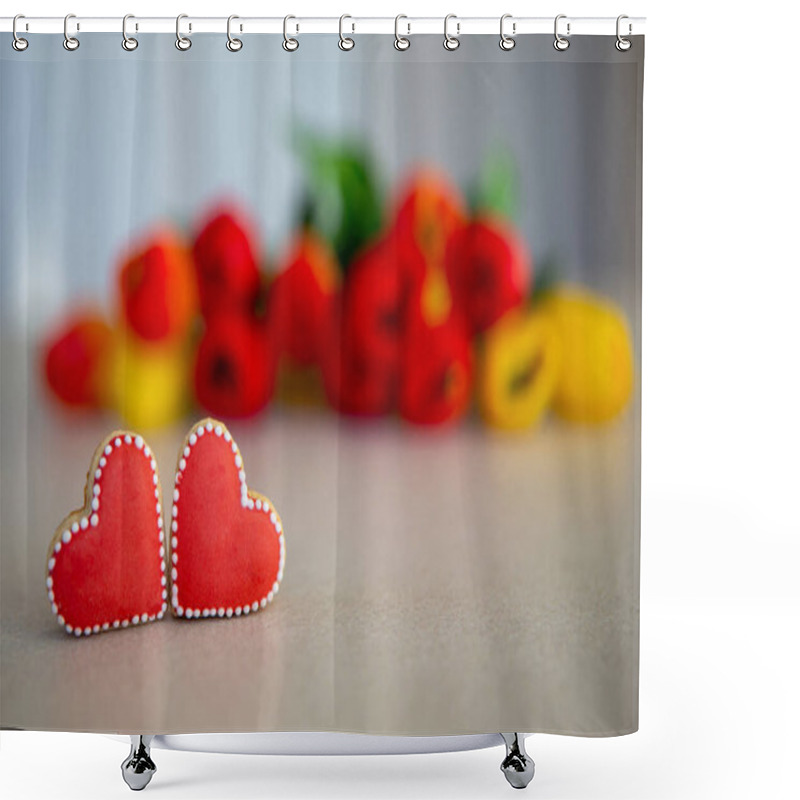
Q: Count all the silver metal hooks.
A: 12